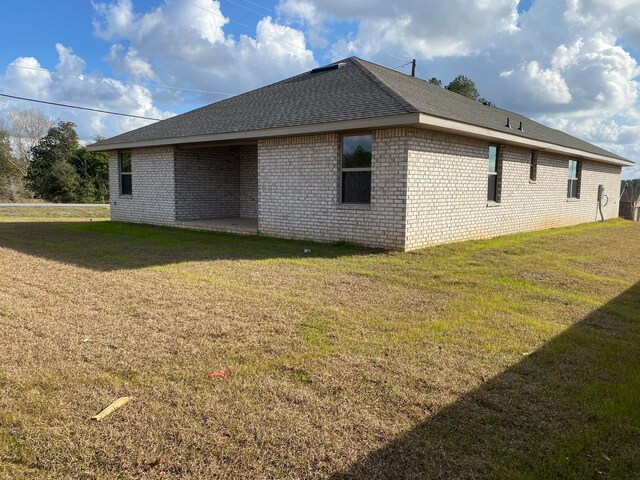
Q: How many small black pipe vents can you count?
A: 2